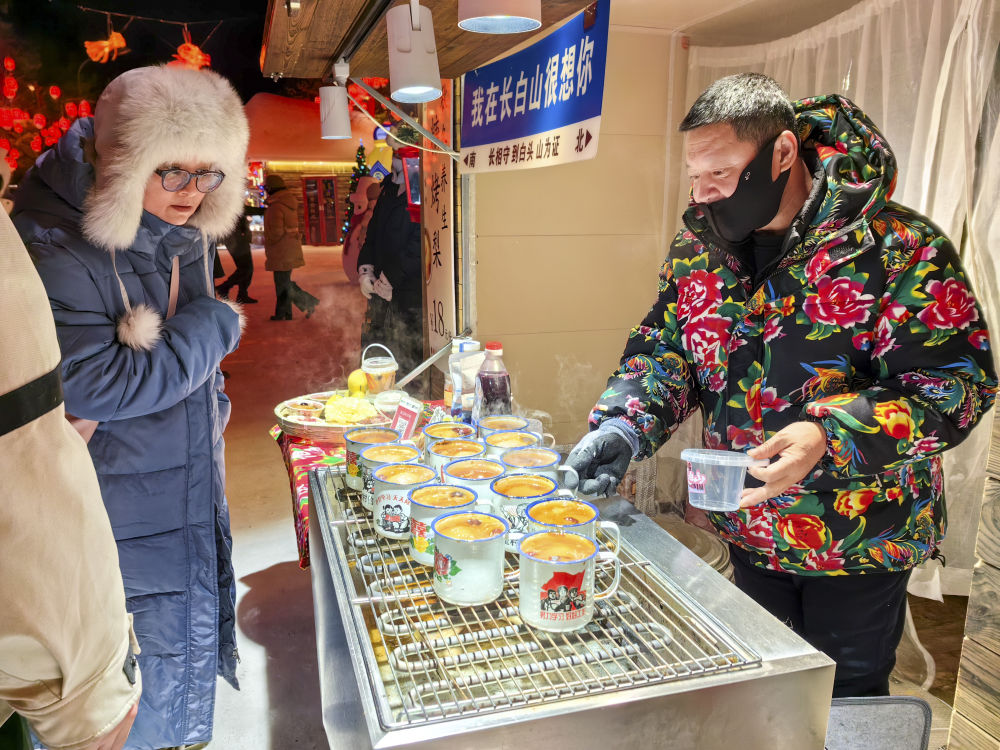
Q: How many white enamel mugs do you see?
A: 14